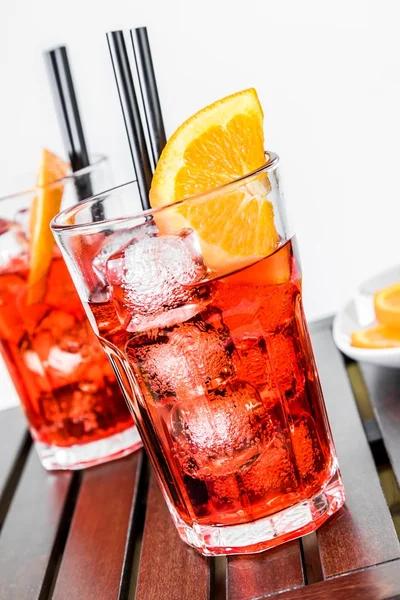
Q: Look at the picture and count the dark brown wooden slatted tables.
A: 1